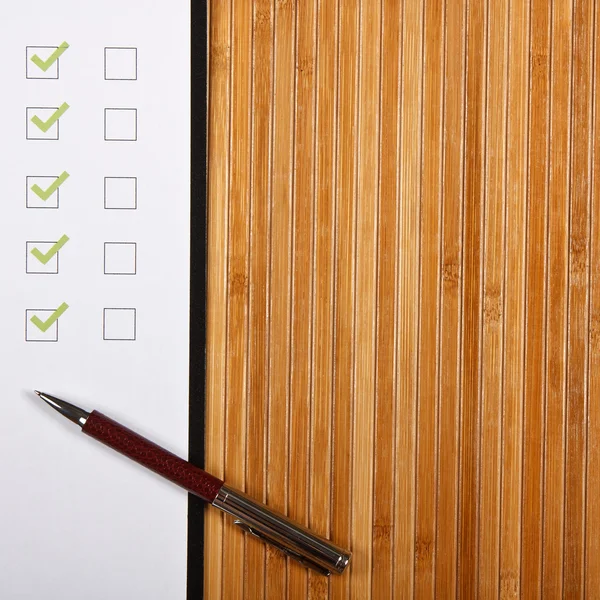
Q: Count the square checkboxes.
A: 10